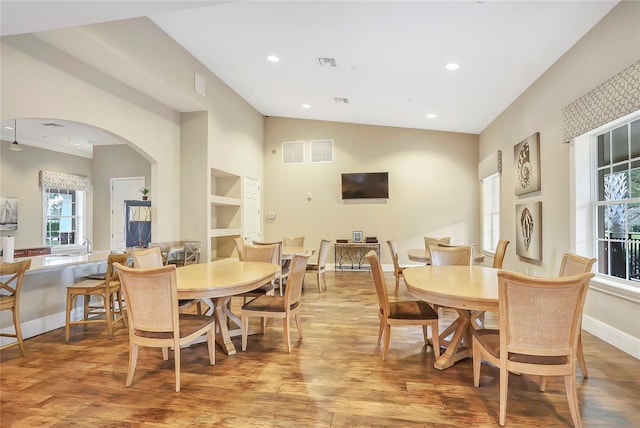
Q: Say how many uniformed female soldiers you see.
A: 0